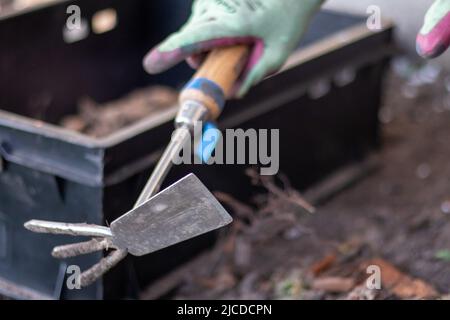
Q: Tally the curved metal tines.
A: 3